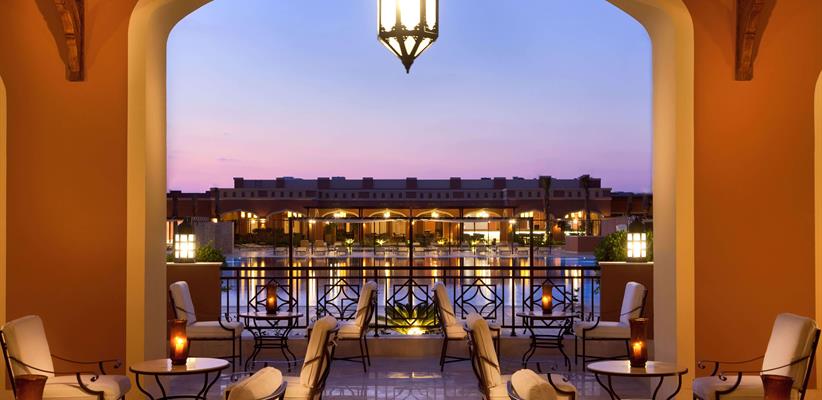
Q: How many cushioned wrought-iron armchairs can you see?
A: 10